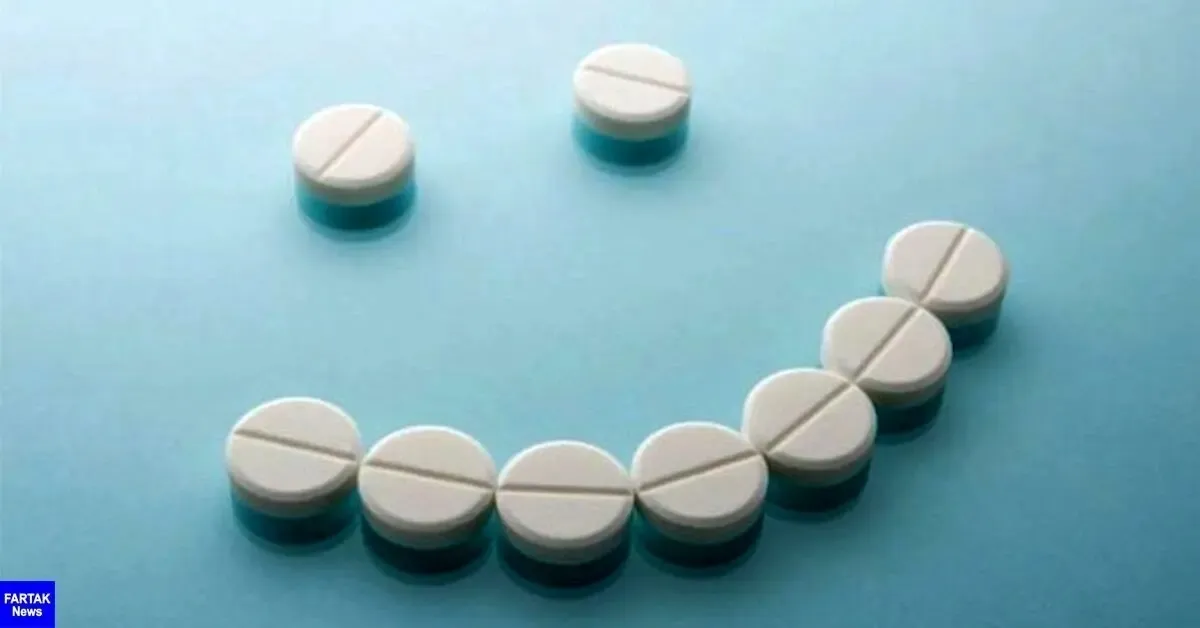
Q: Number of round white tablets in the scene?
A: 9